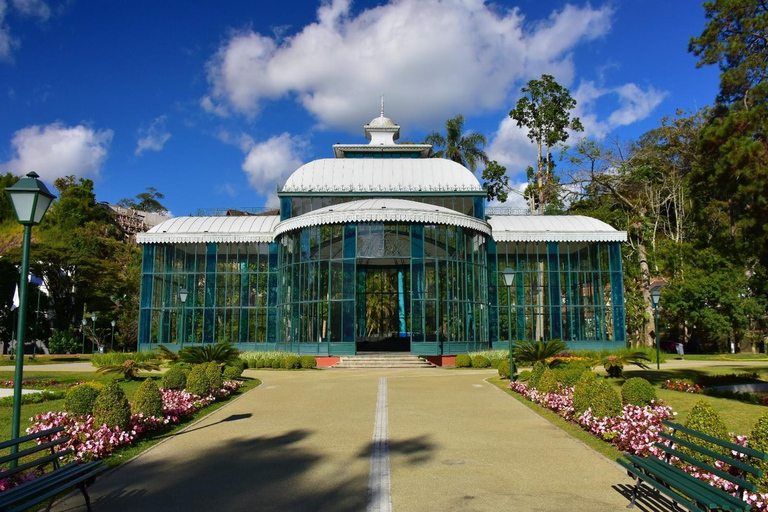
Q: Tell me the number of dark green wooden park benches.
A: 2